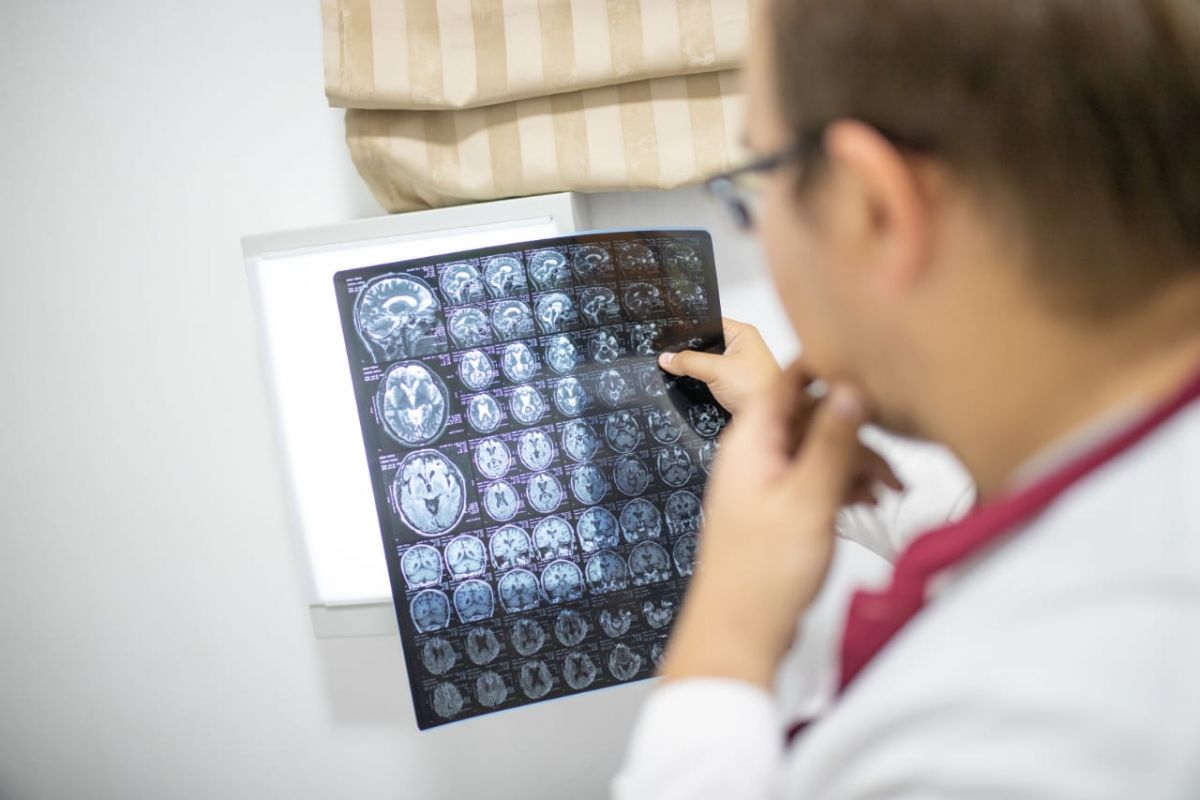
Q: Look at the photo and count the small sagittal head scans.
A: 12